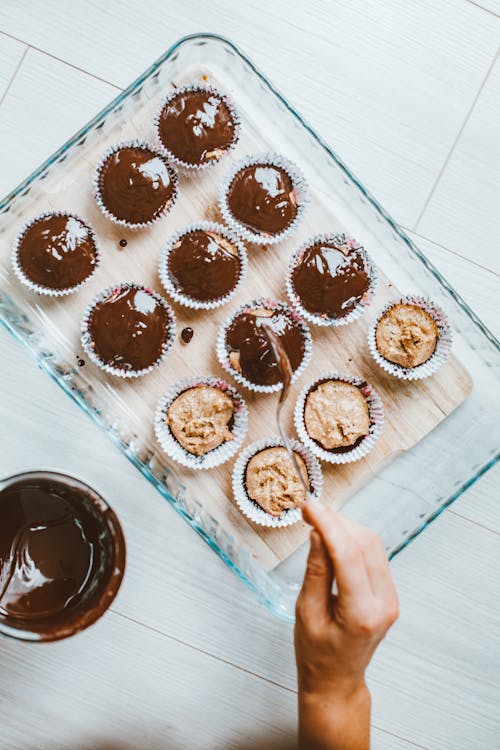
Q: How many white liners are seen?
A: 12